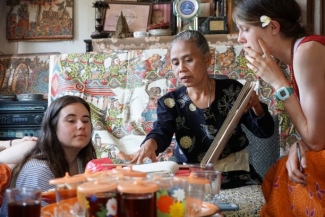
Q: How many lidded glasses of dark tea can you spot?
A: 2